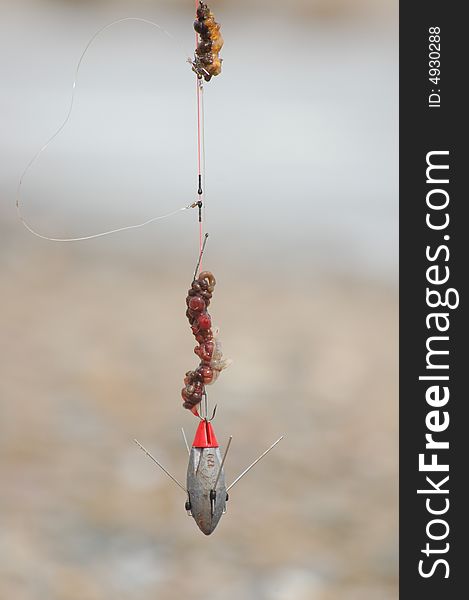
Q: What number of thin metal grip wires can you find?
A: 4